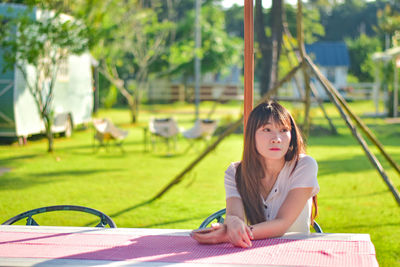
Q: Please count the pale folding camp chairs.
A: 3